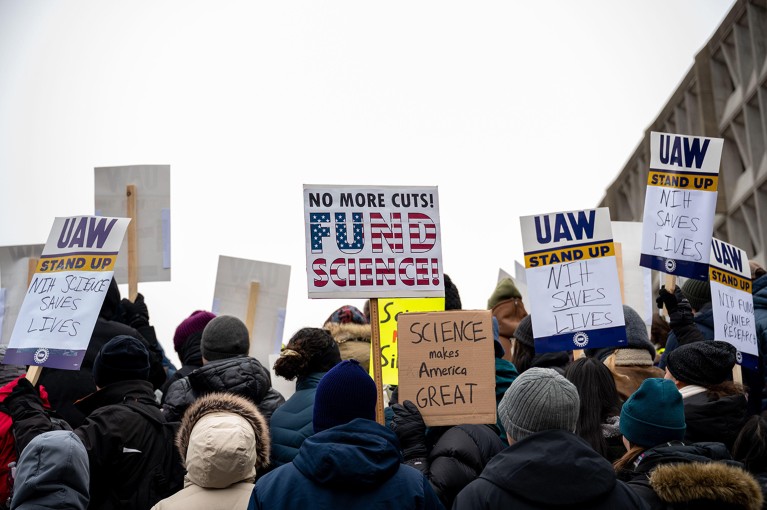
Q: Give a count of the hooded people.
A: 2